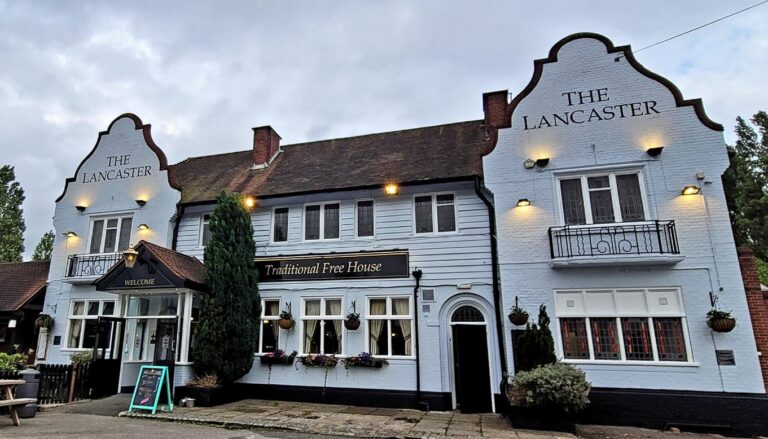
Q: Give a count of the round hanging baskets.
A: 5